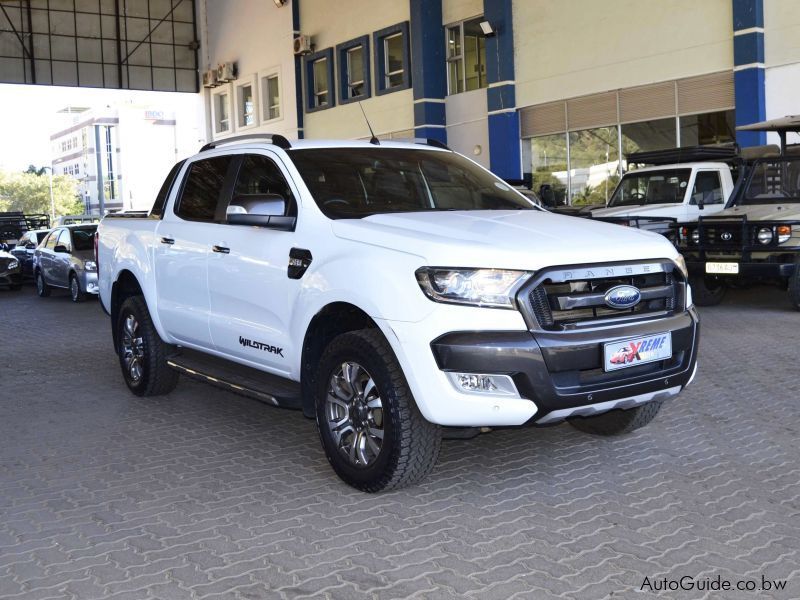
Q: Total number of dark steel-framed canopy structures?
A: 1